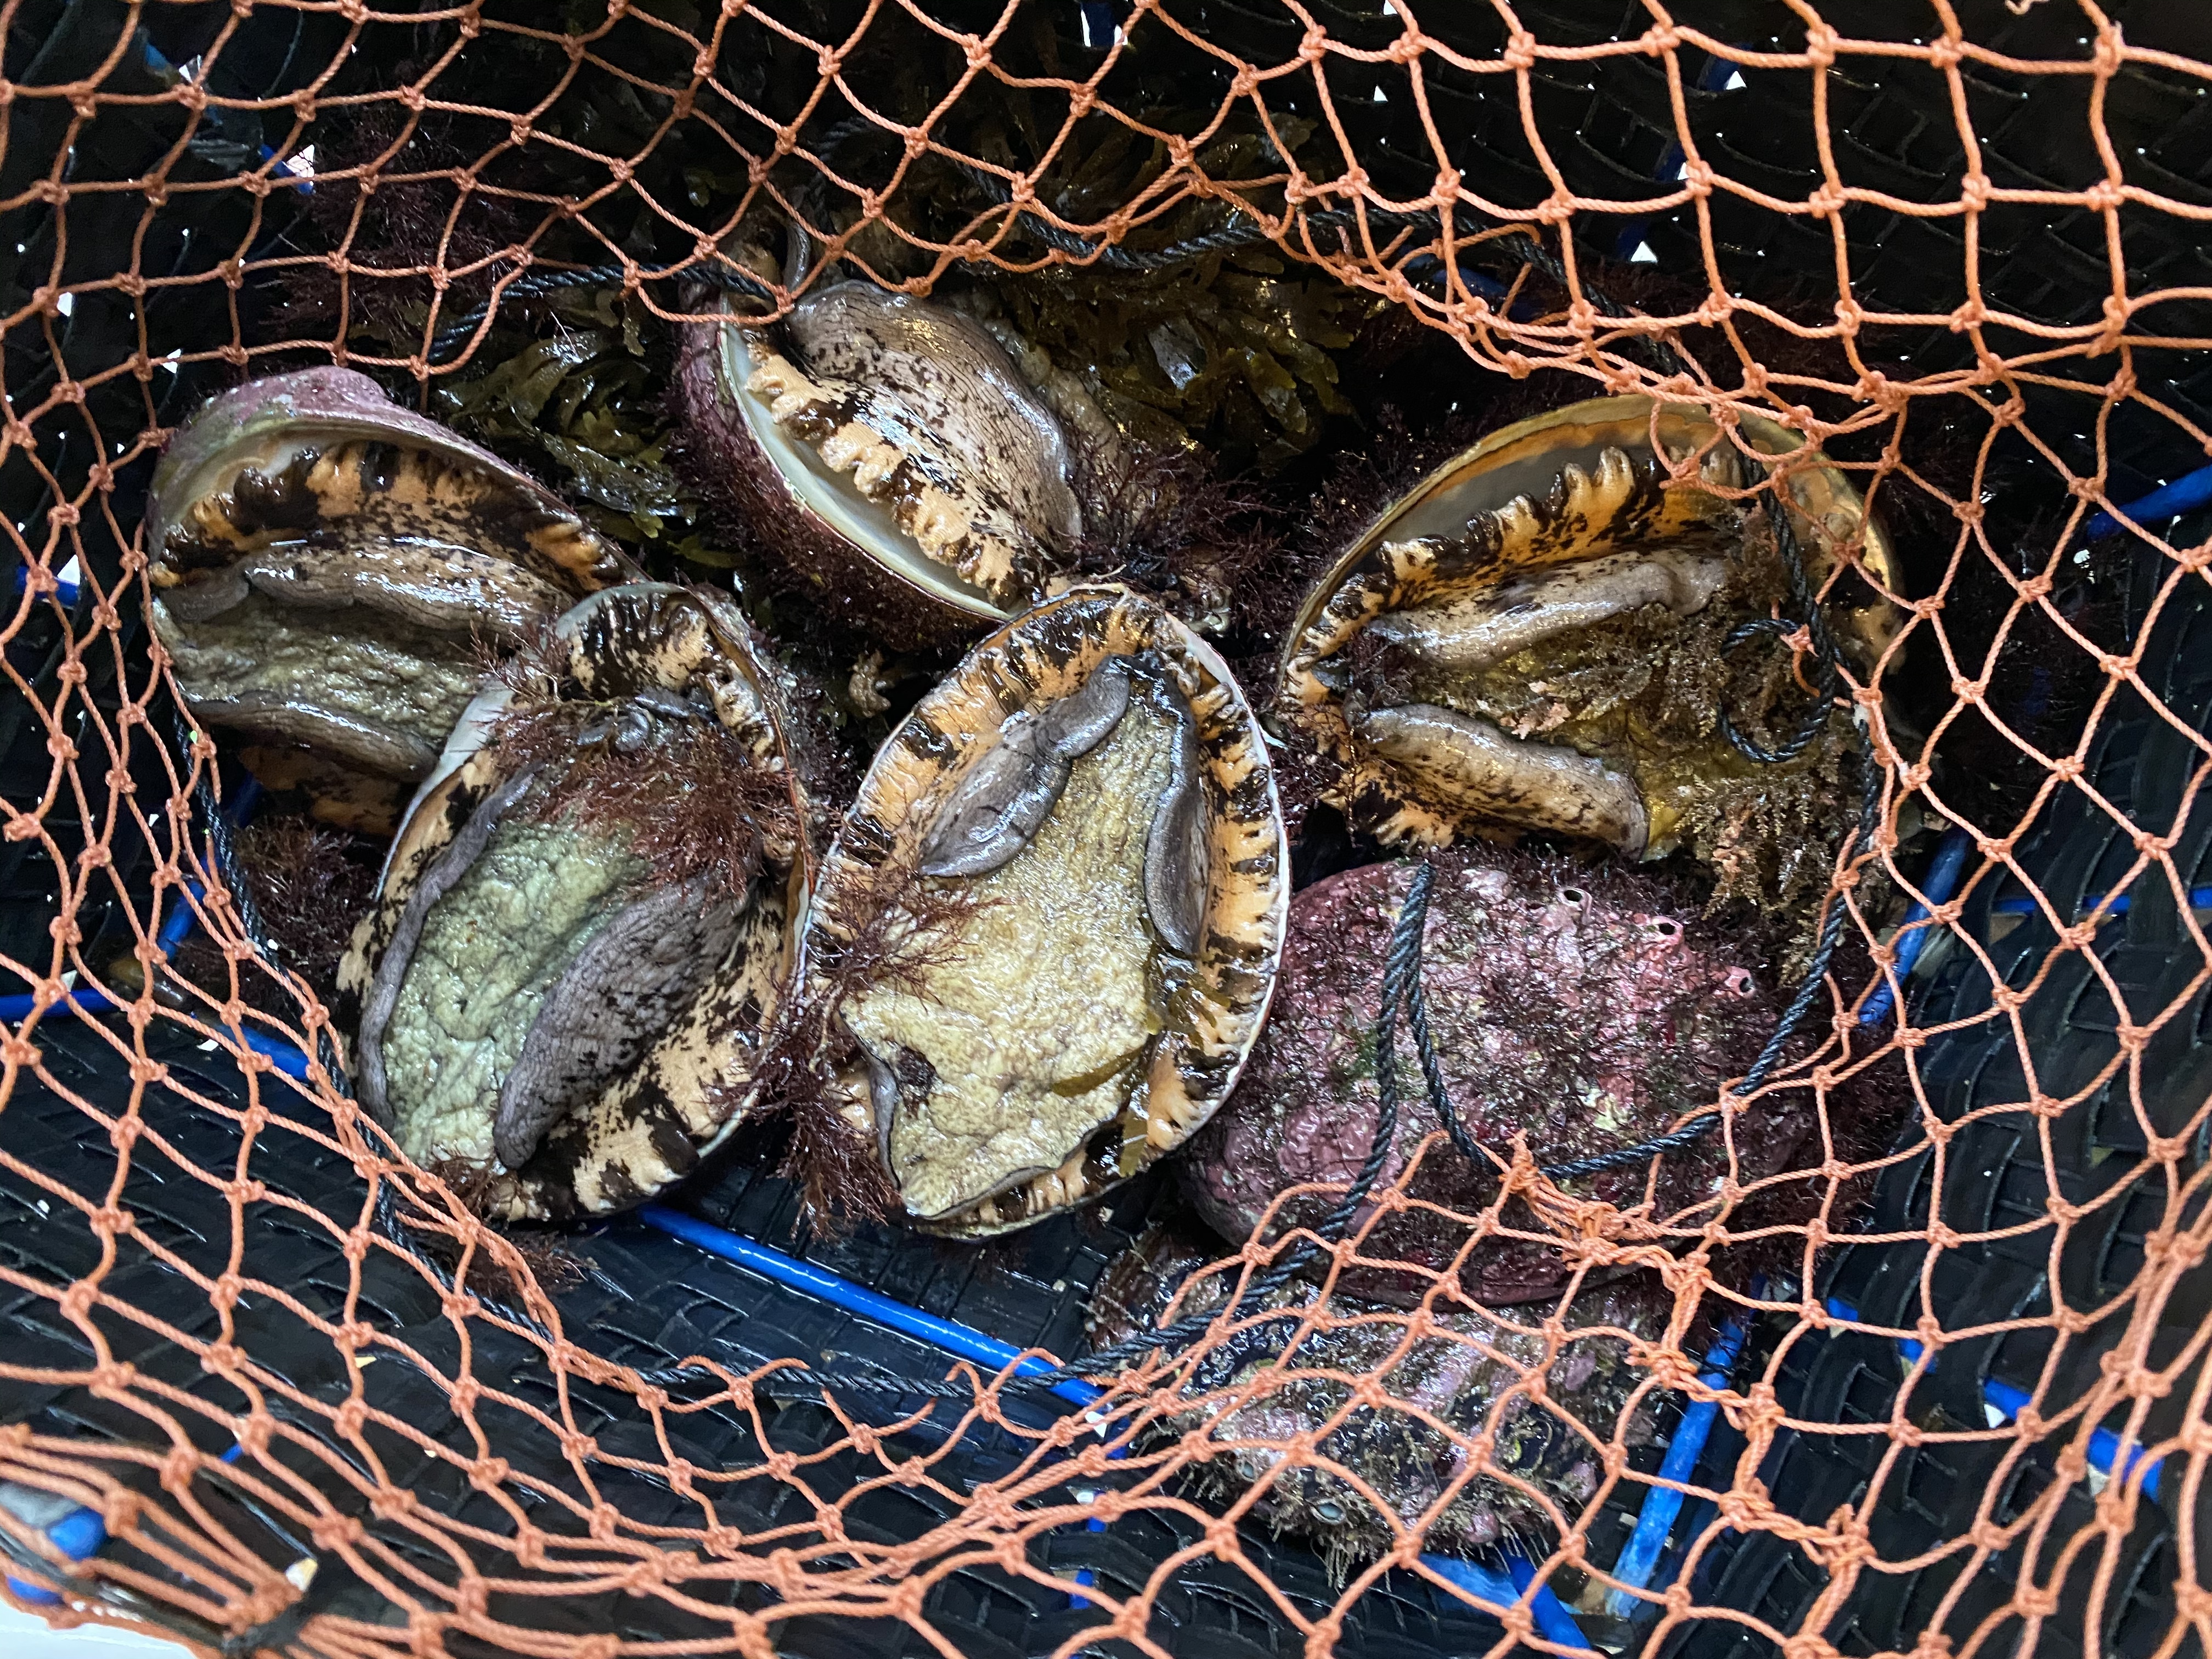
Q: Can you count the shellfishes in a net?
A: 7